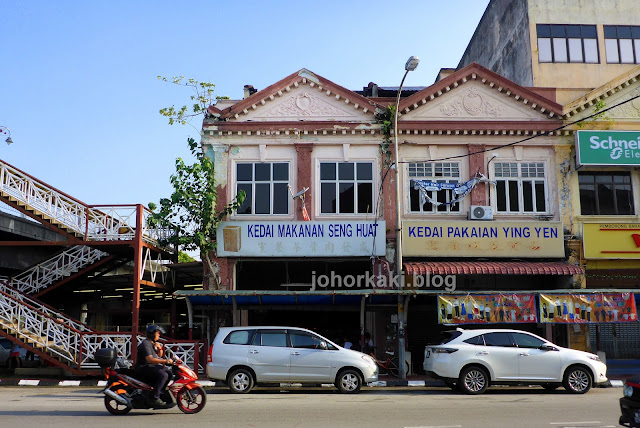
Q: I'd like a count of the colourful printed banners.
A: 2